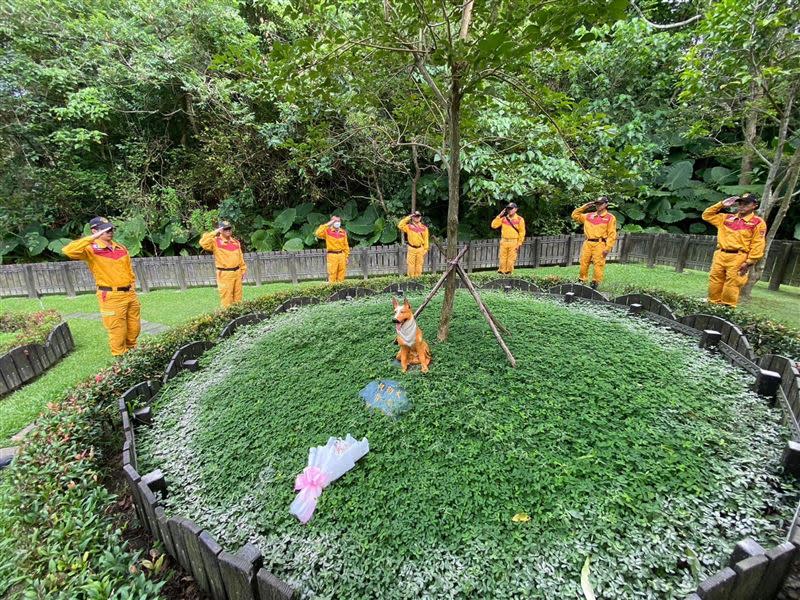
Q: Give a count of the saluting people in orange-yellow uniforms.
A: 7